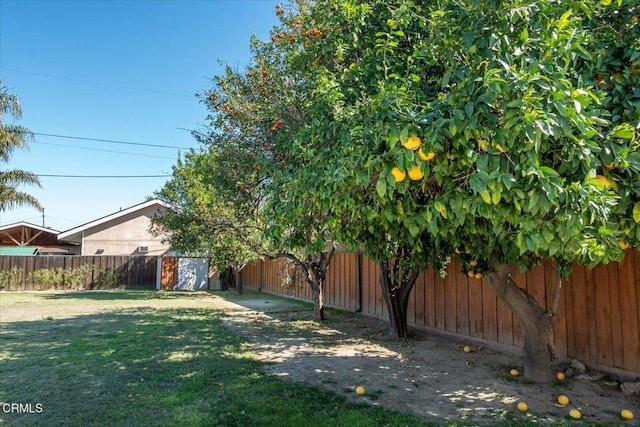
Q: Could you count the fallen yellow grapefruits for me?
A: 8